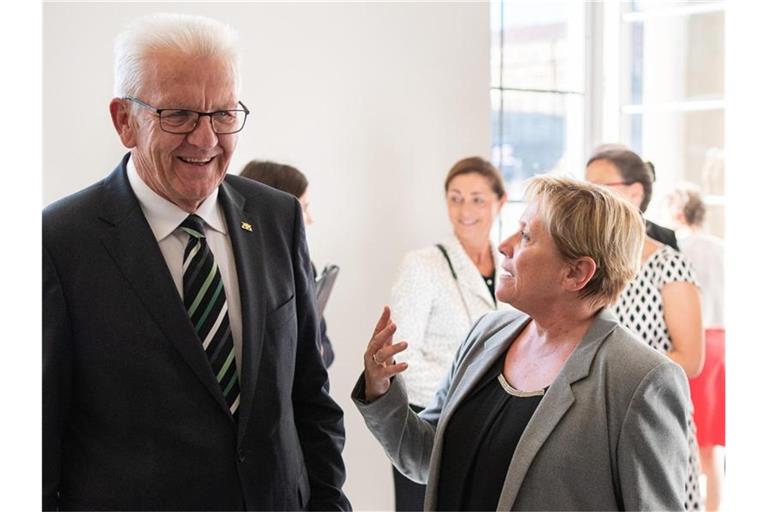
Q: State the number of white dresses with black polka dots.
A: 1